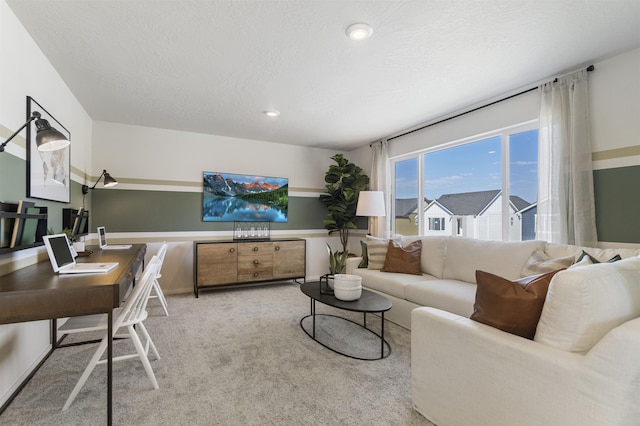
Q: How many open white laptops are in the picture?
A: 2